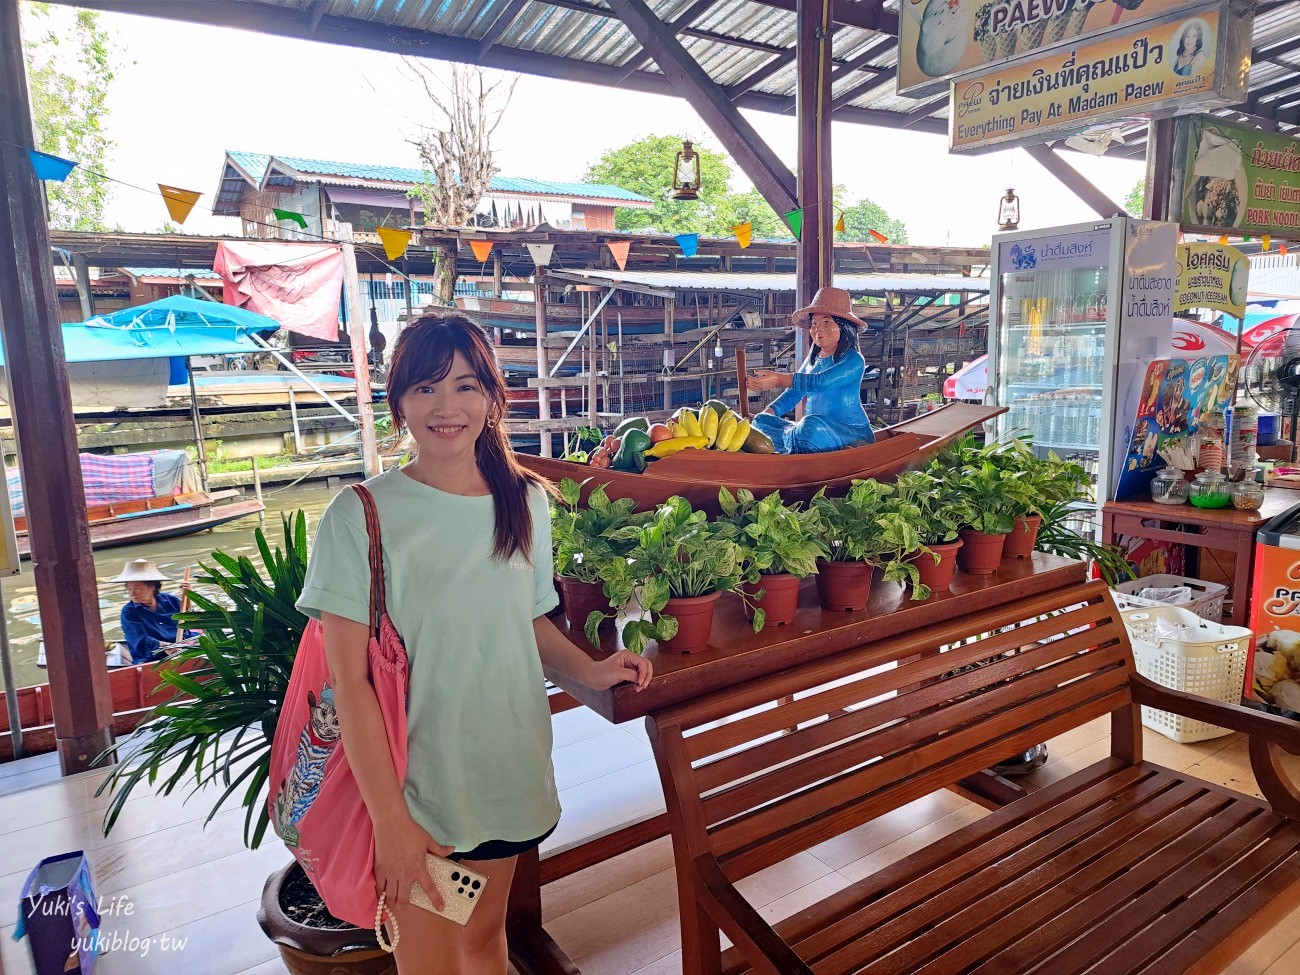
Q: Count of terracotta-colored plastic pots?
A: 7